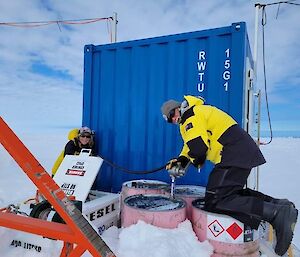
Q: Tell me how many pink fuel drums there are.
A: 4